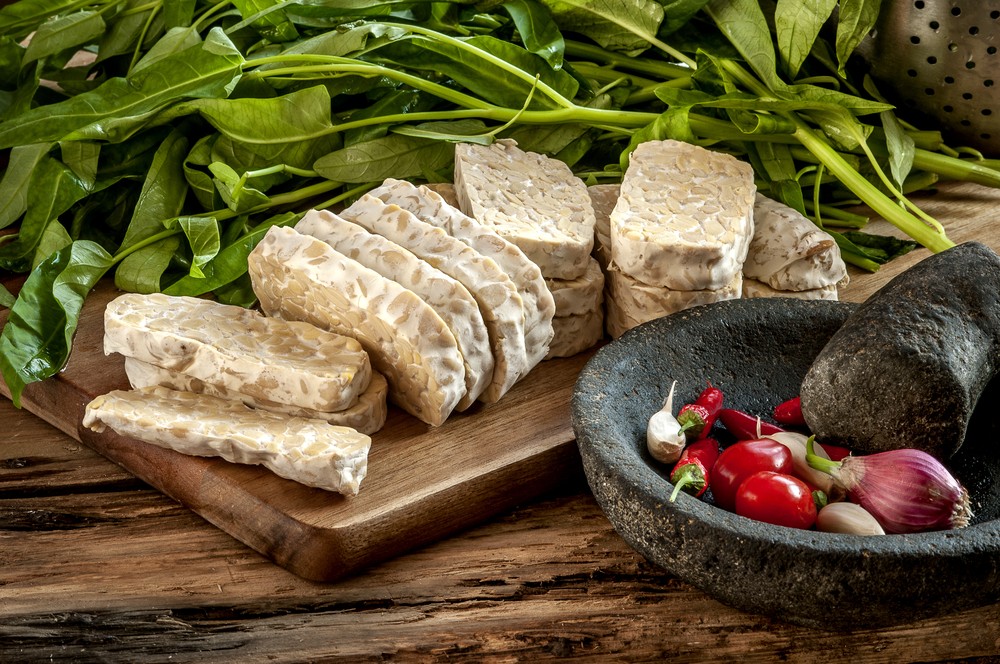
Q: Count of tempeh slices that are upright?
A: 4